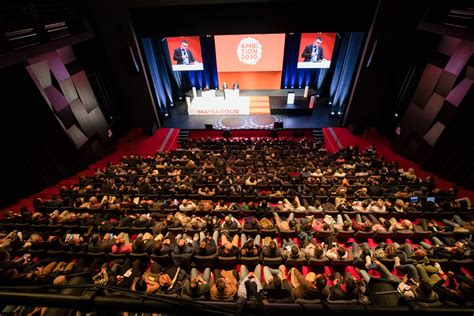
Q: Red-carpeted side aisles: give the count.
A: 2